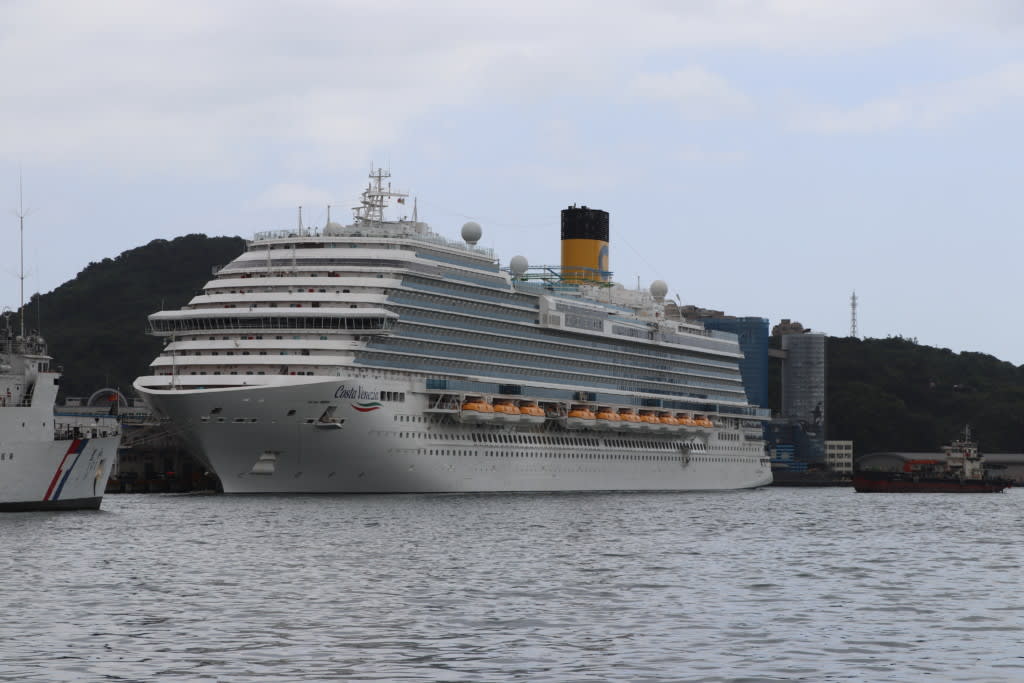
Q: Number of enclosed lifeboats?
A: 10